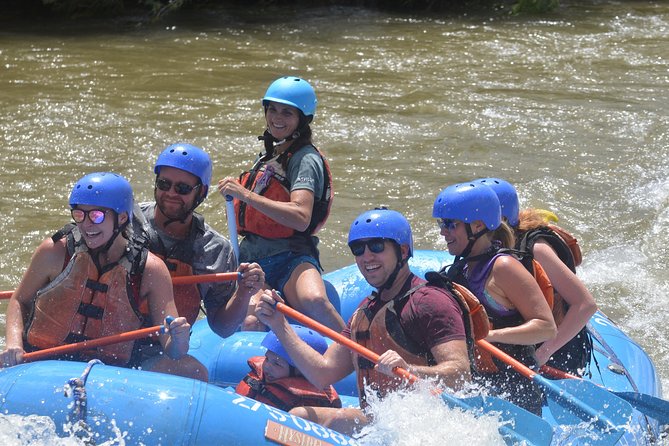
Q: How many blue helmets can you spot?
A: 7